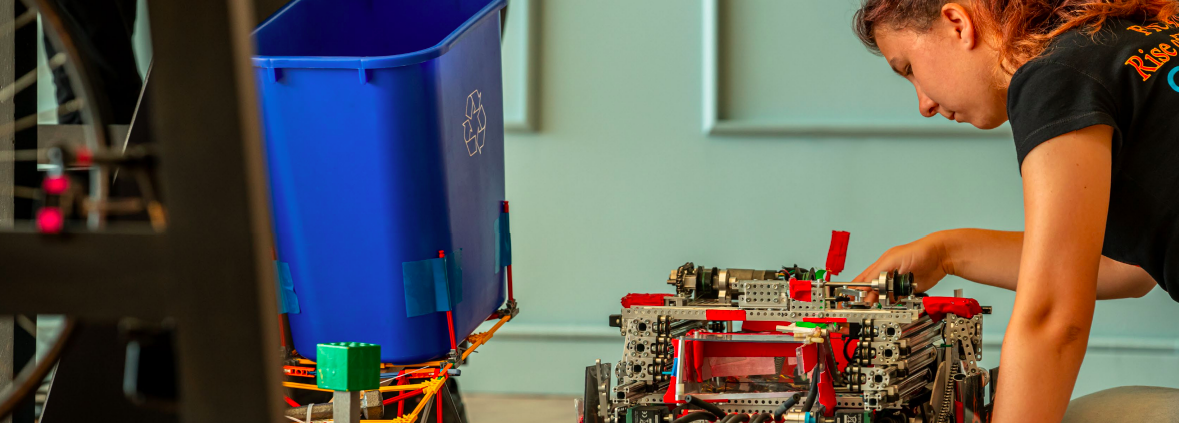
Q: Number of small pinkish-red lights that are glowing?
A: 2